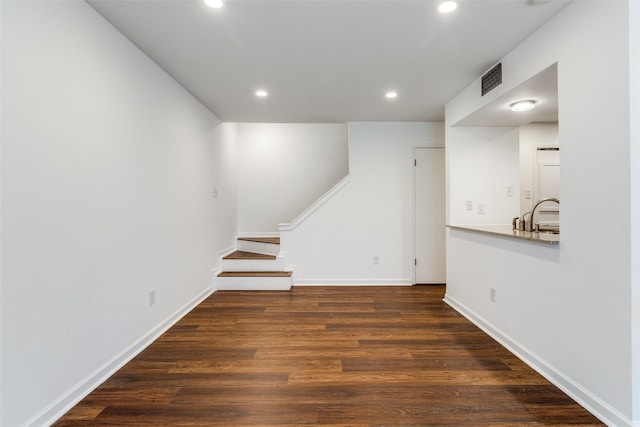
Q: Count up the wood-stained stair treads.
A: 3